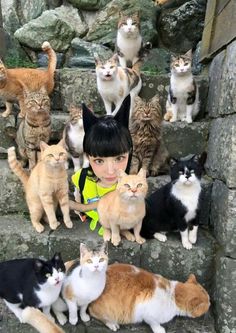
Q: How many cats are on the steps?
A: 13